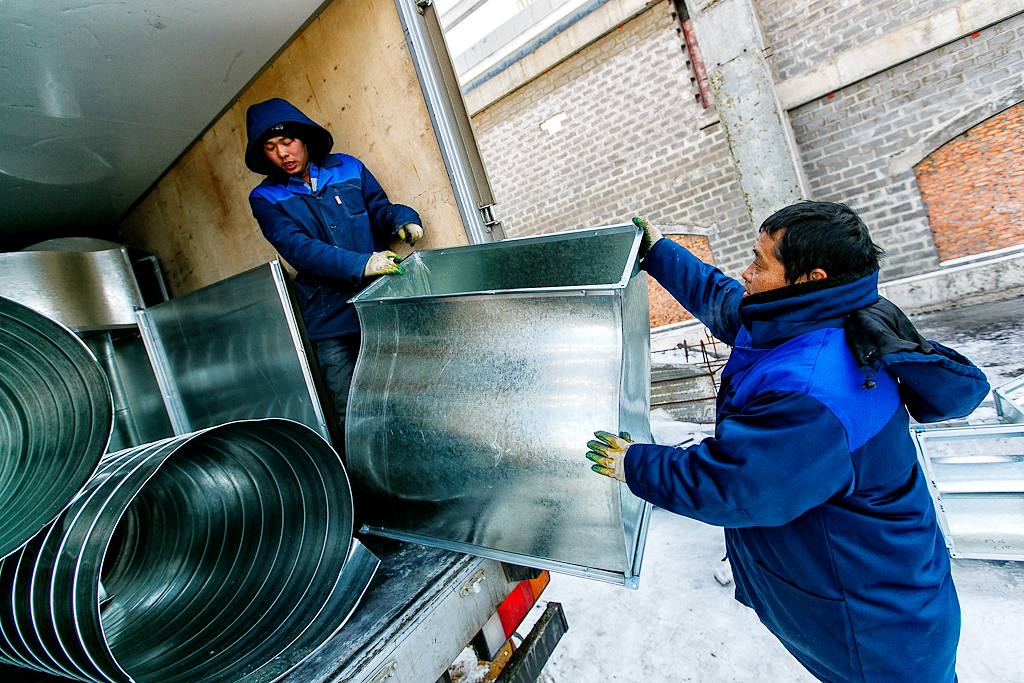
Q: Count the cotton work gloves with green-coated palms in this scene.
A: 4